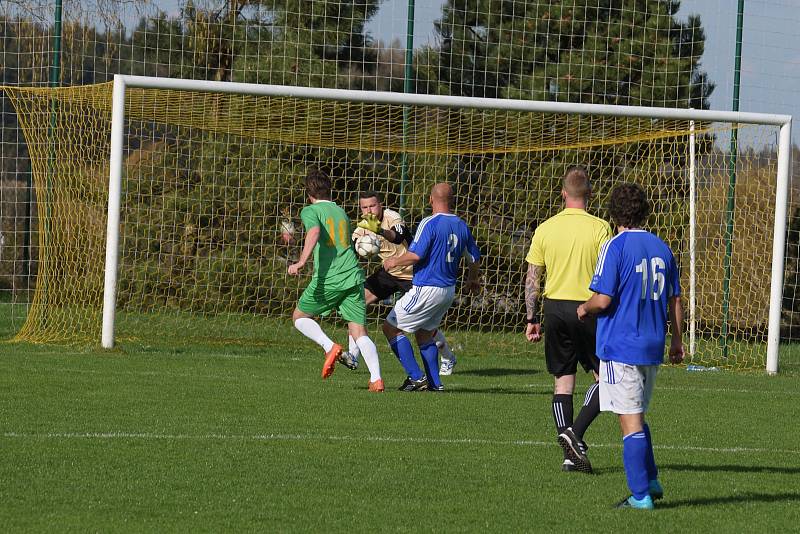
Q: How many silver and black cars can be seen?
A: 0